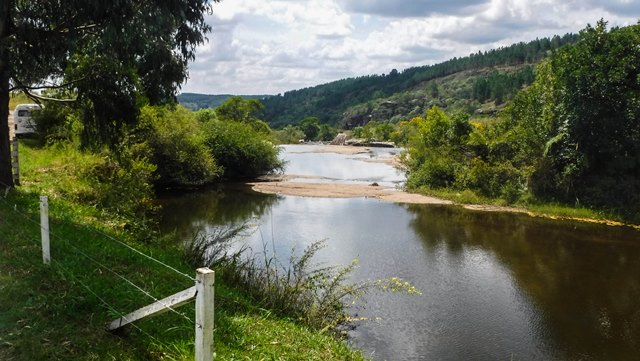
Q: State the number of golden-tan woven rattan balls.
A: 0